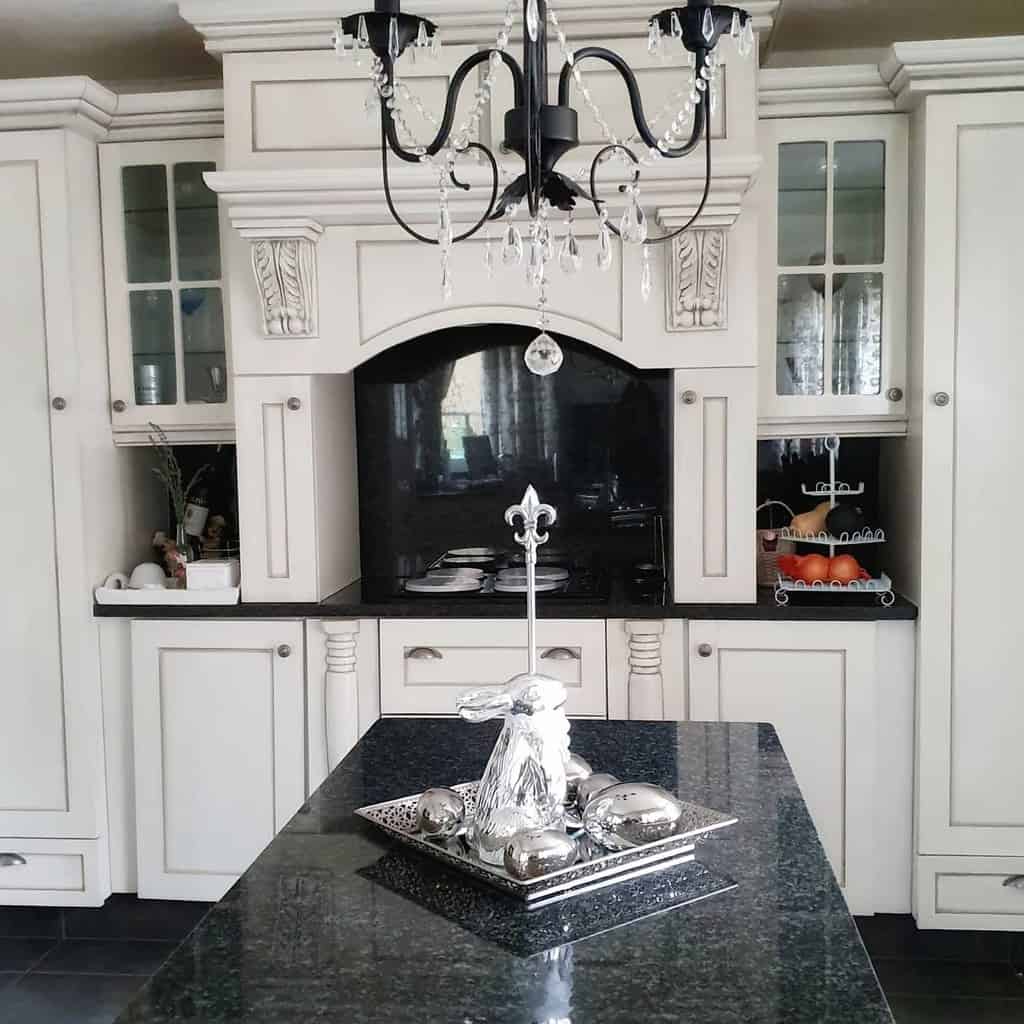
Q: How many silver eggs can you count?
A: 5